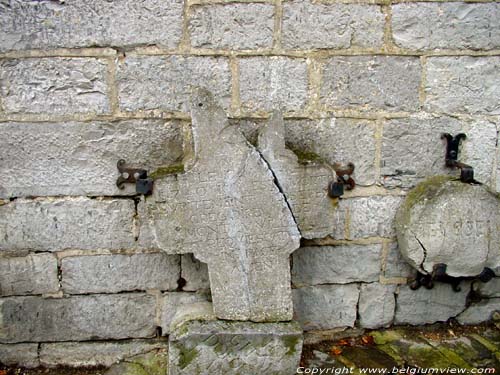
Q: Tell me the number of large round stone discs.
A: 1